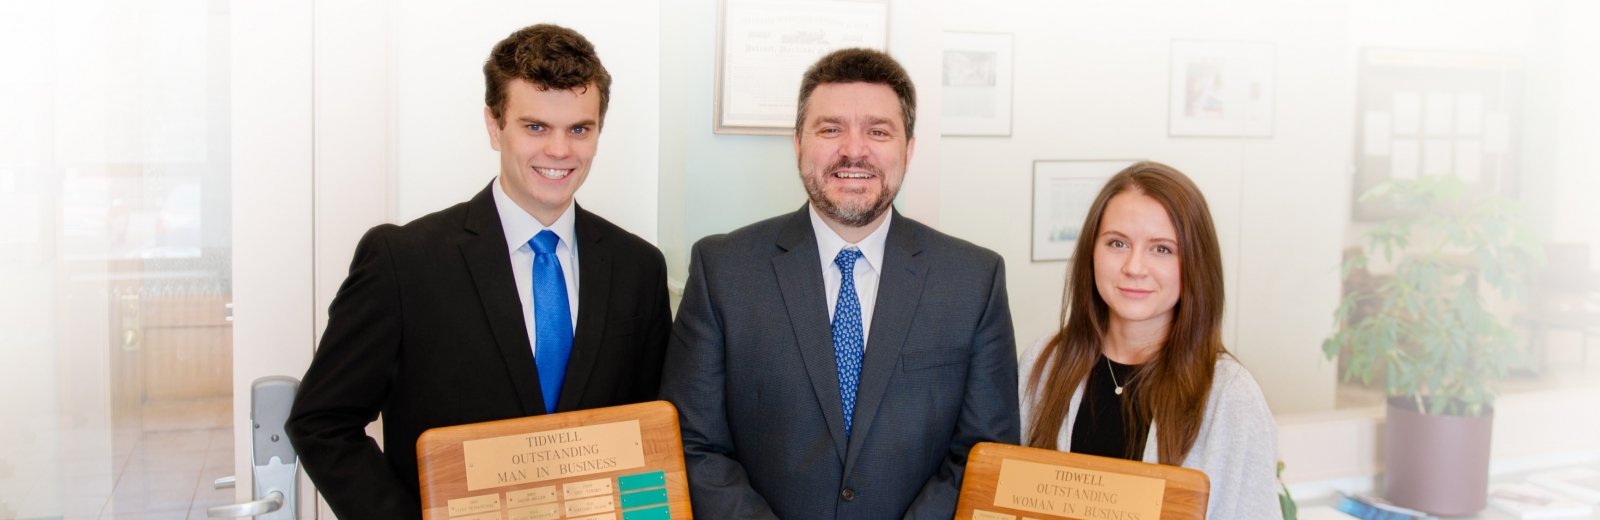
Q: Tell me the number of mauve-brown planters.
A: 1